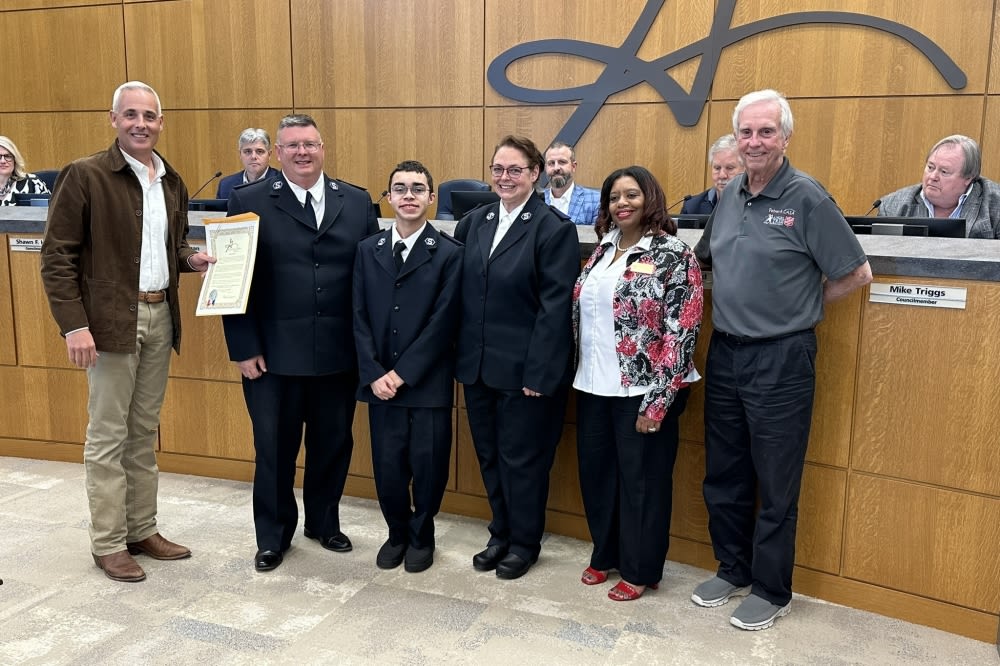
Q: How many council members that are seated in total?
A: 5